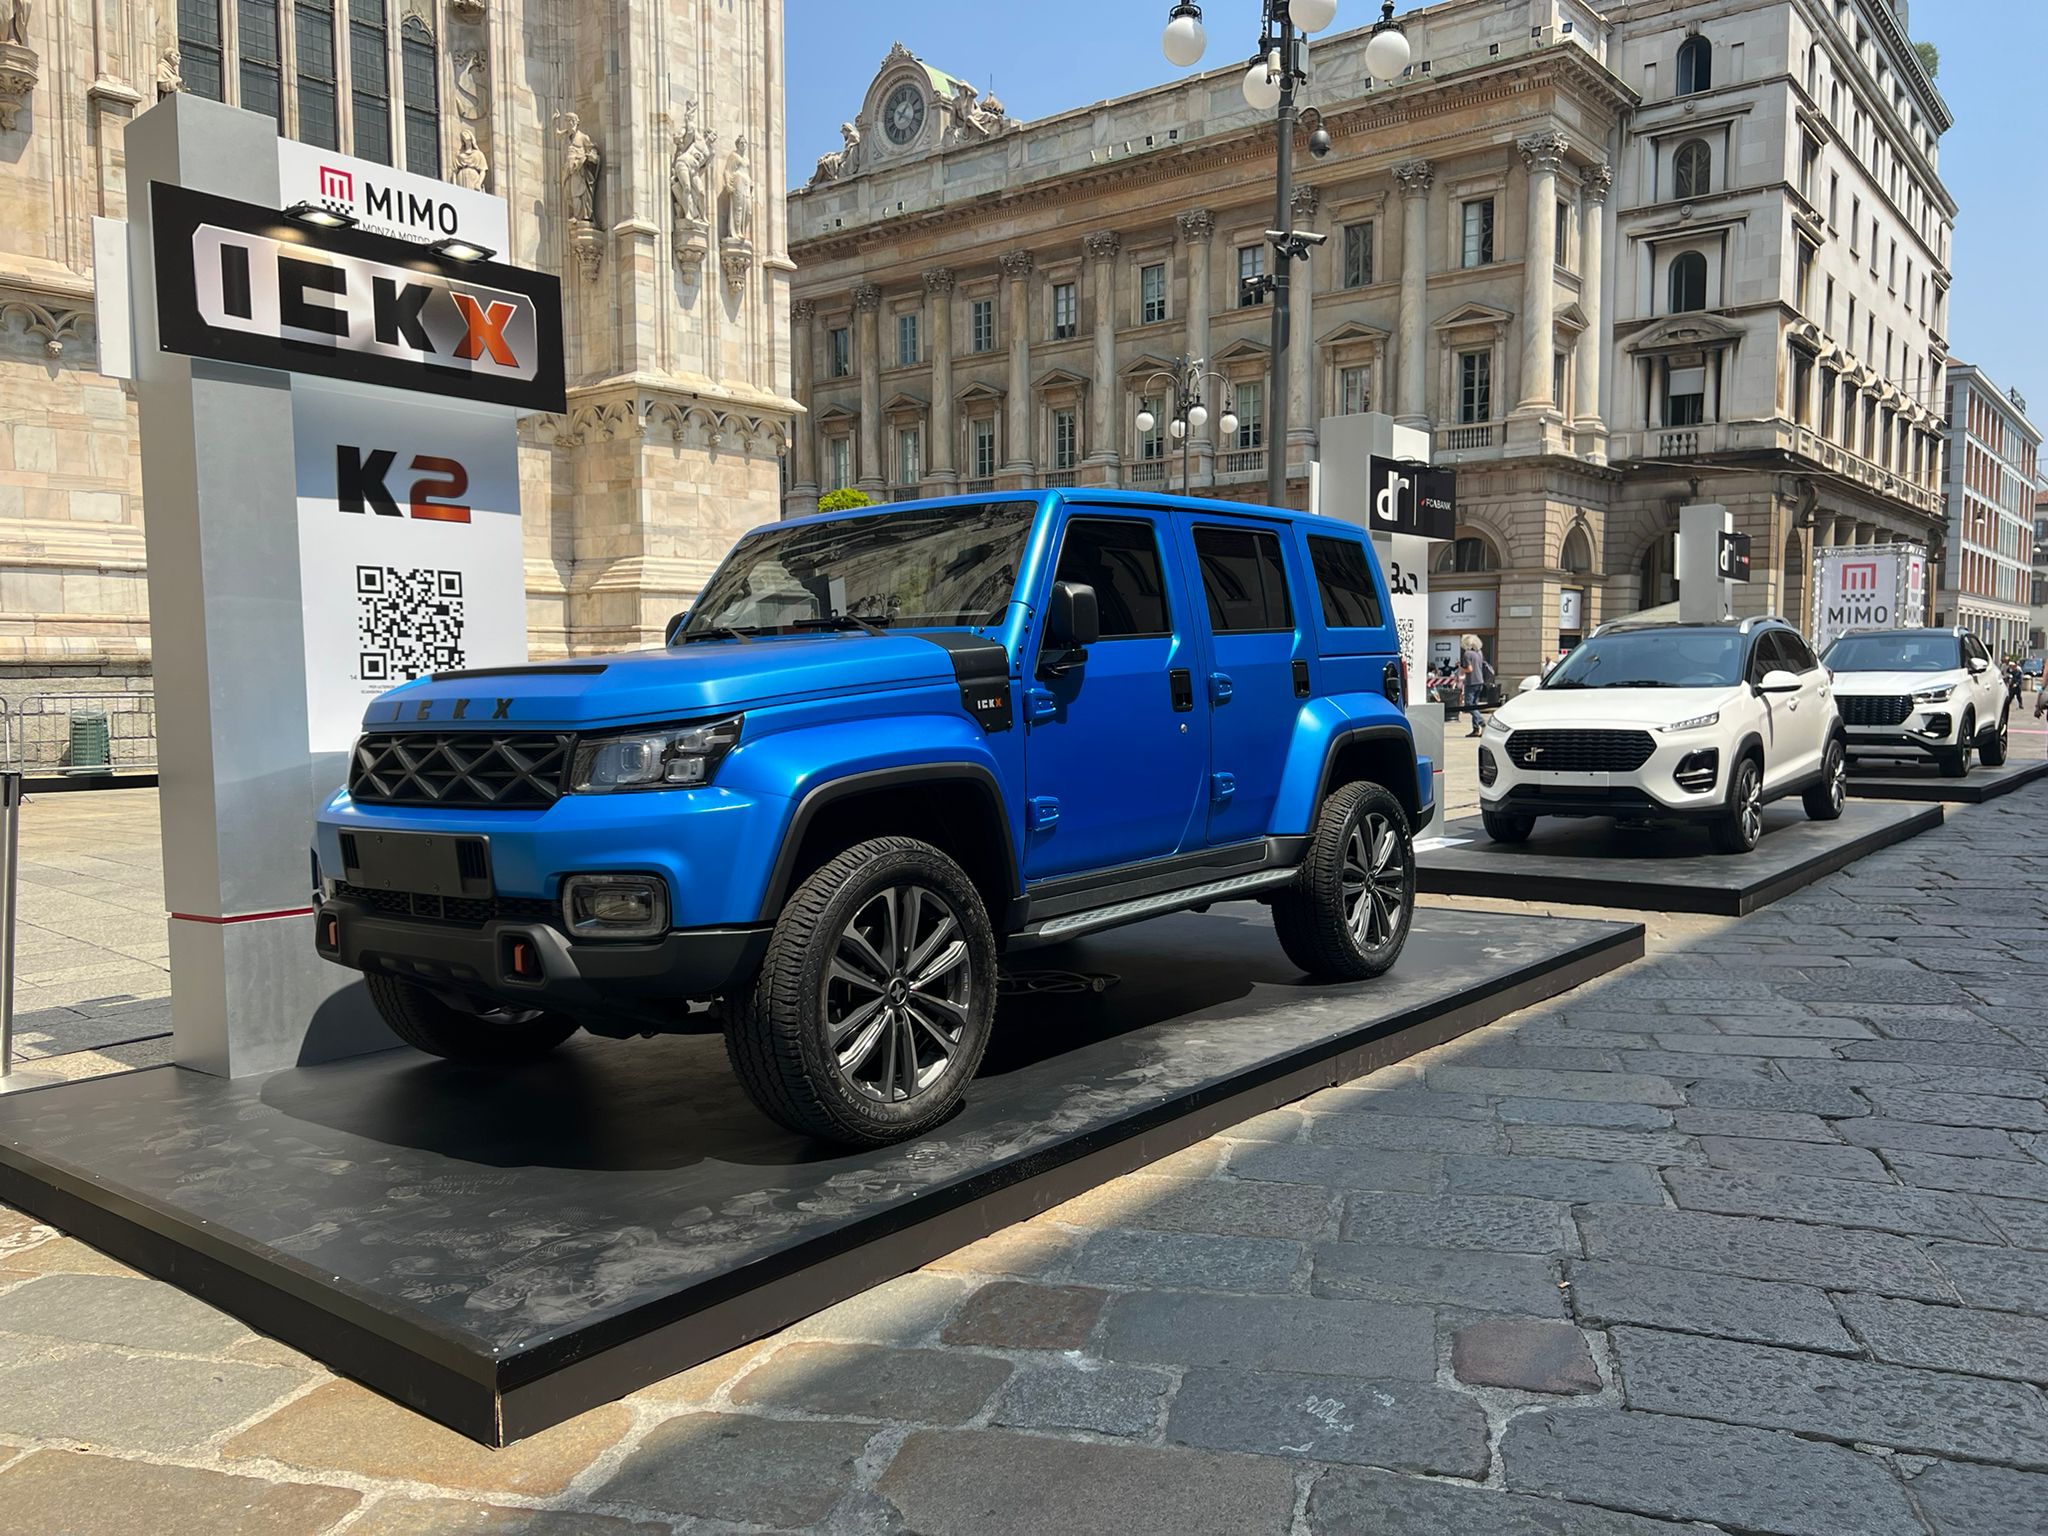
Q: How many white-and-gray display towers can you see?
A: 3